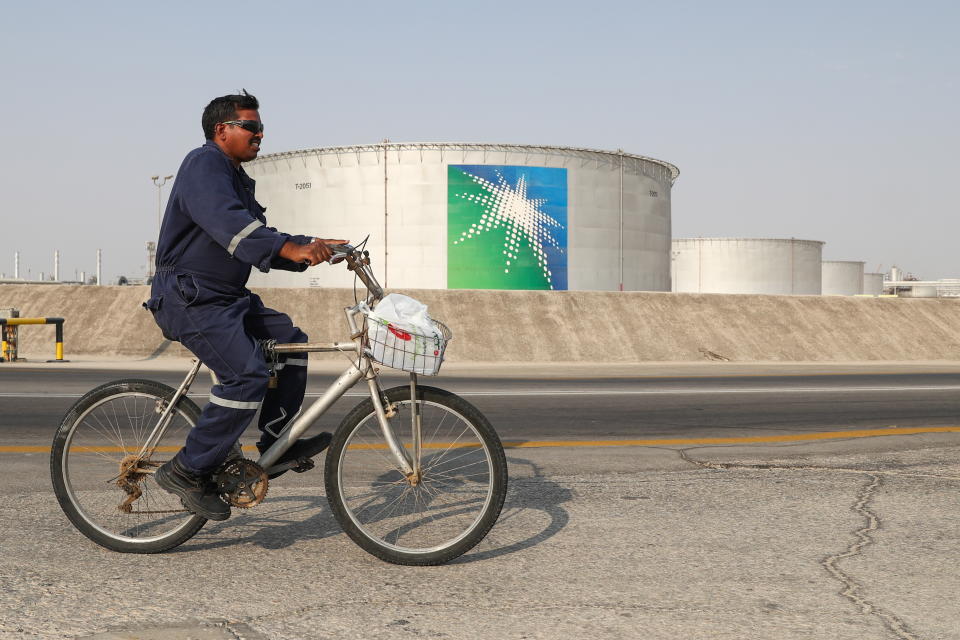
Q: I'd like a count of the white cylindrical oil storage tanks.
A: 4